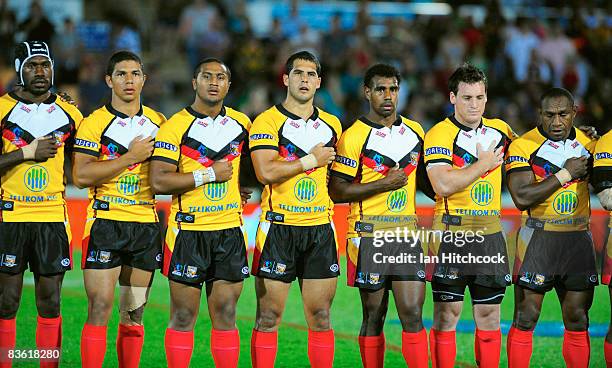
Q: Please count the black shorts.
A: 7